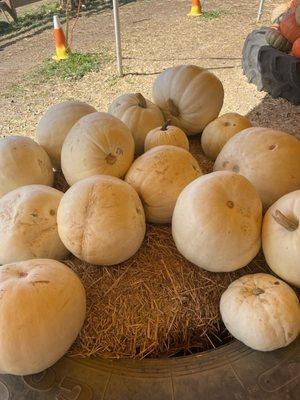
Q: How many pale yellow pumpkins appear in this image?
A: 15